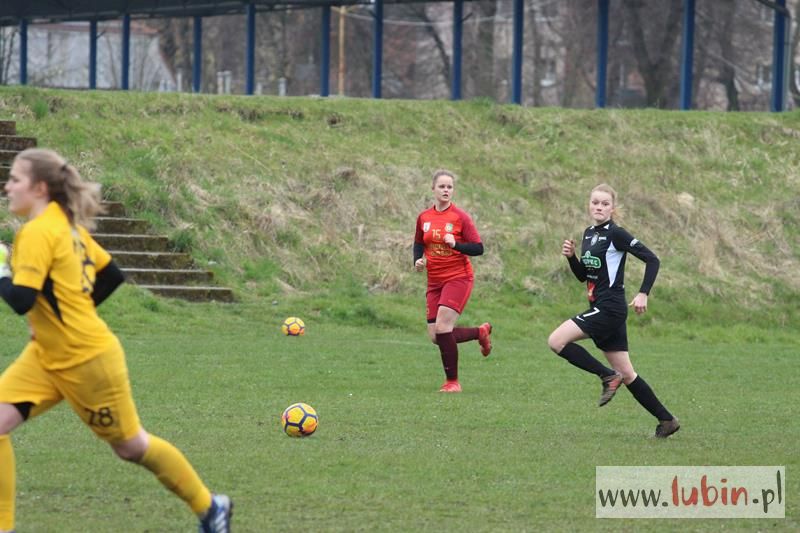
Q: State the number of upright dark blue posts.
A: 12